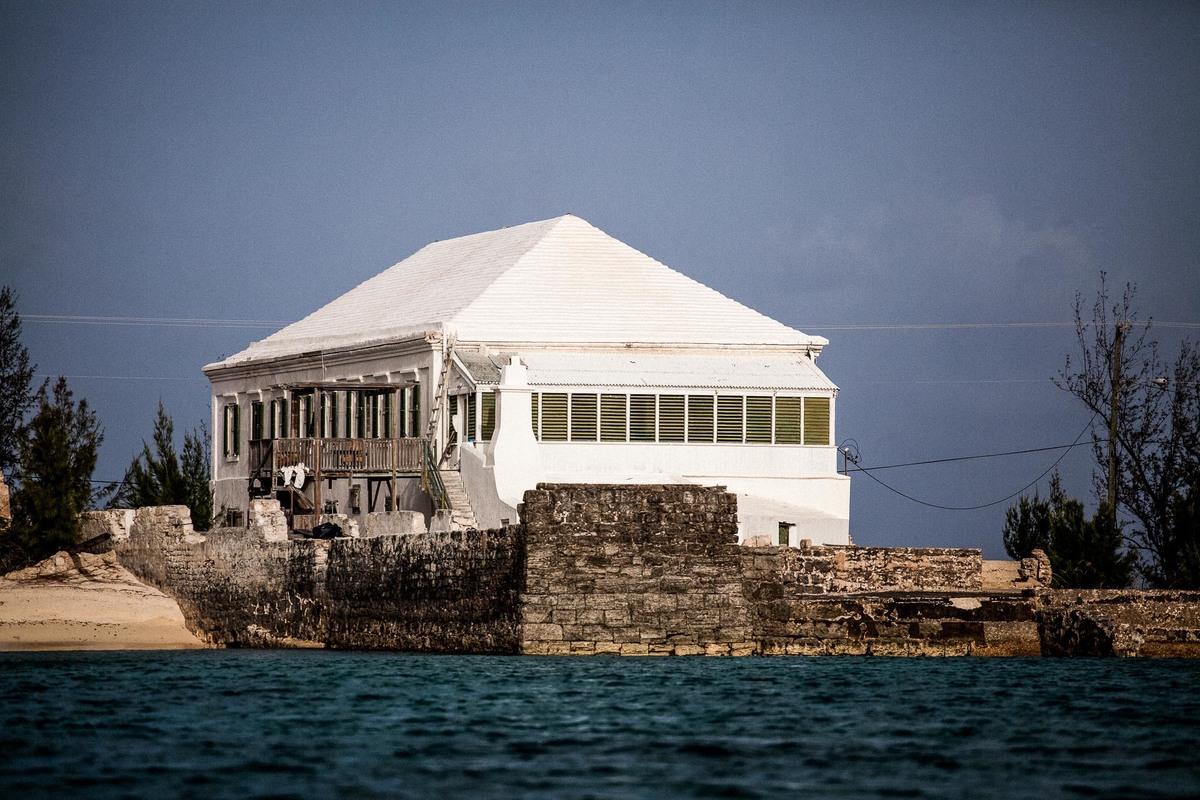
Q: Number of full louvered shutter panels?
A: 10